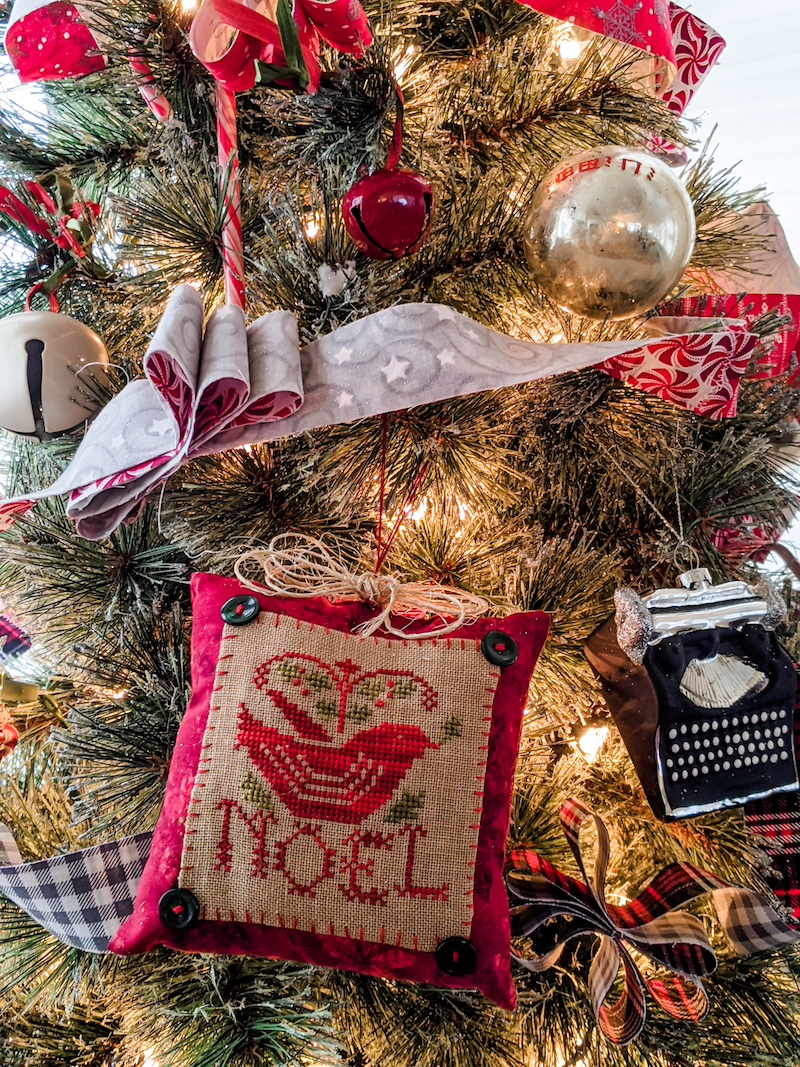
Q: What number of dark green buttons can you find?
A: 4